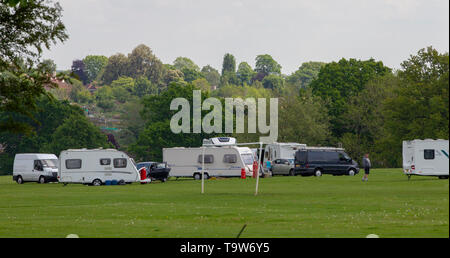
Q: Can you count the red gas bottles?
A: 3